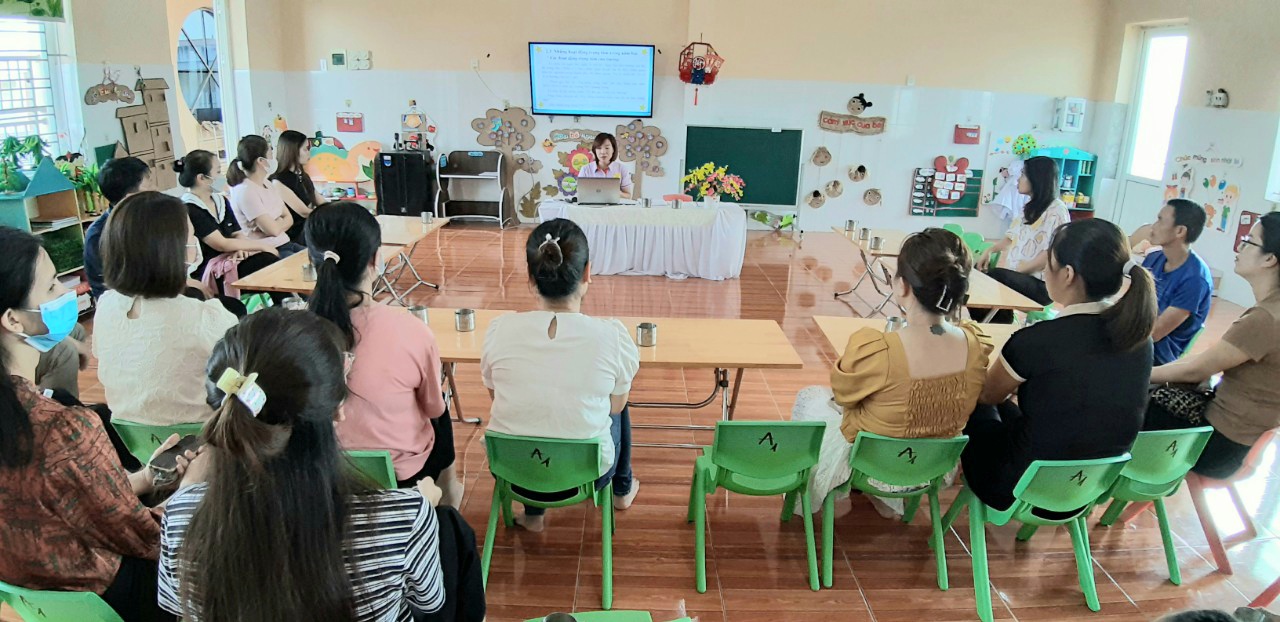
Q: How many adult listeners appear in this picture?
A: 14